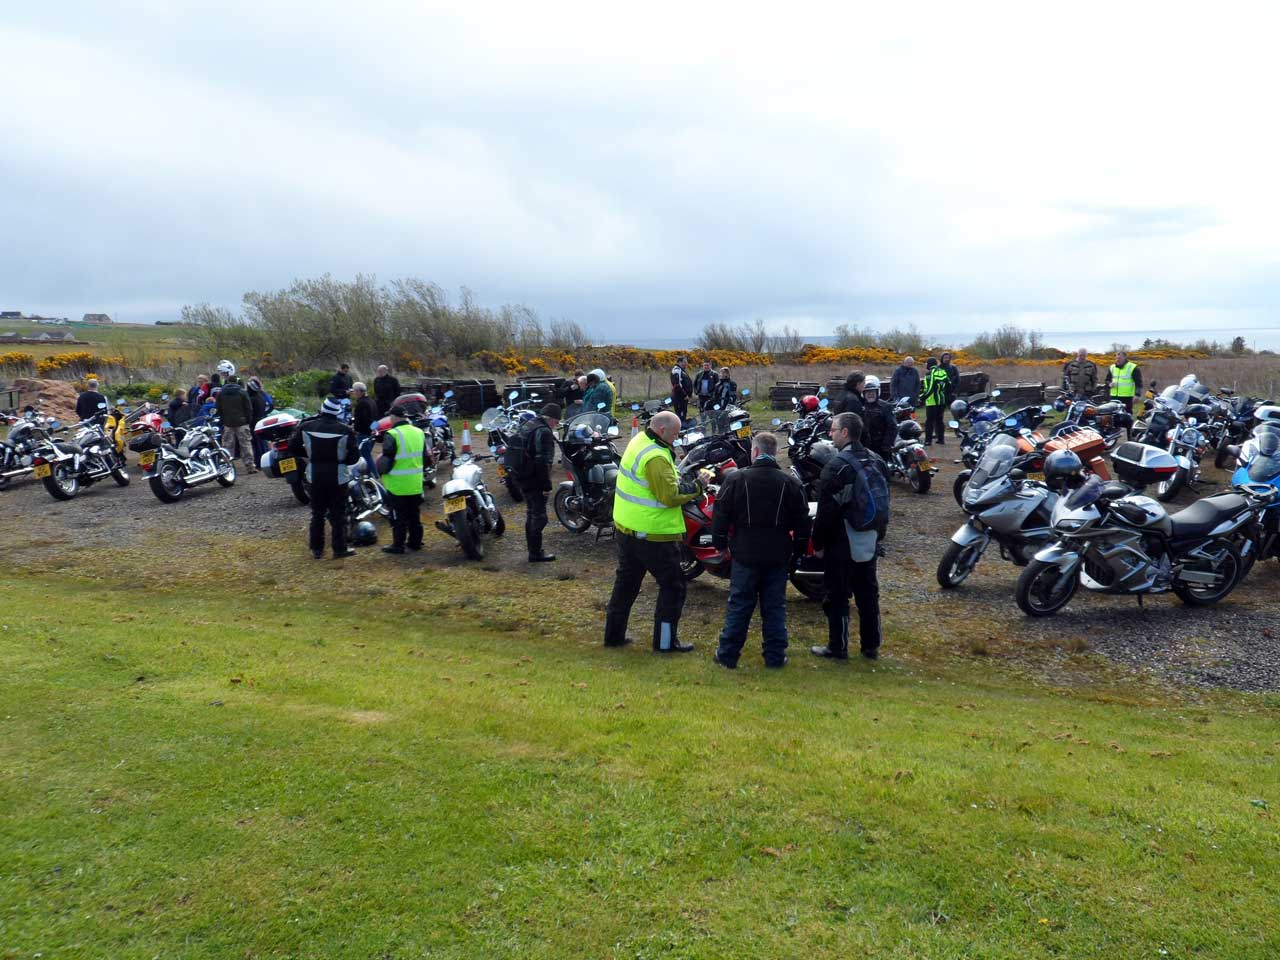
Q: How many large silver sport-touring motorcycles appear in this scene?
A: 2